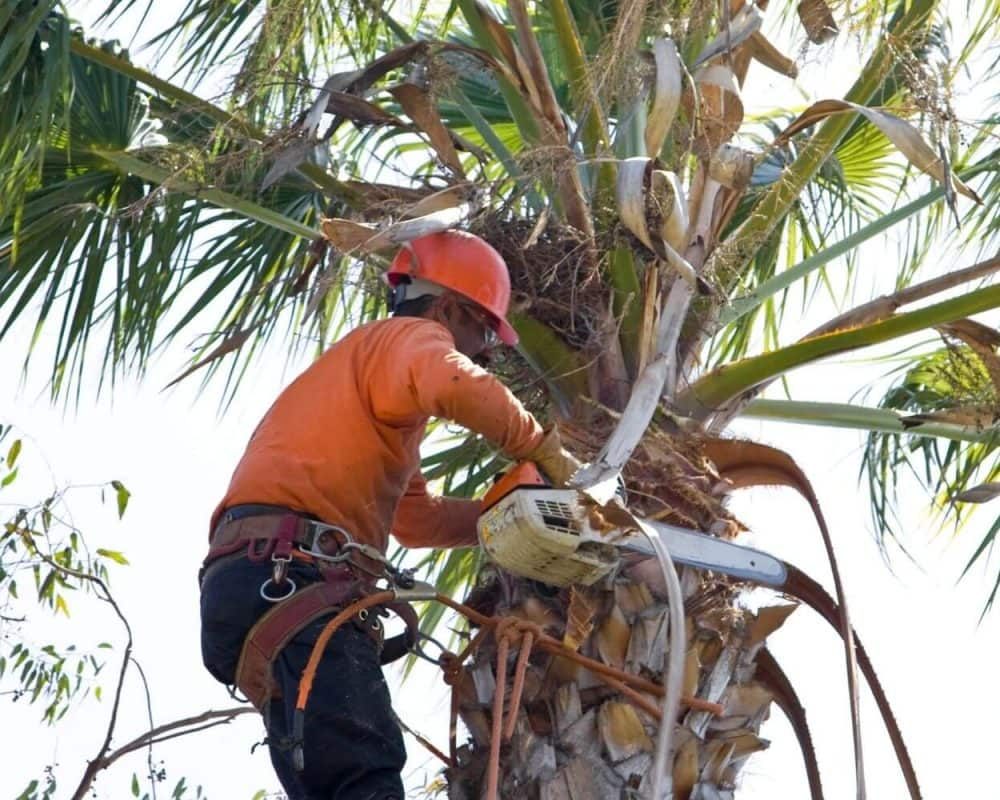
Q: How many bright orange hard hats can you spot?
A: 1